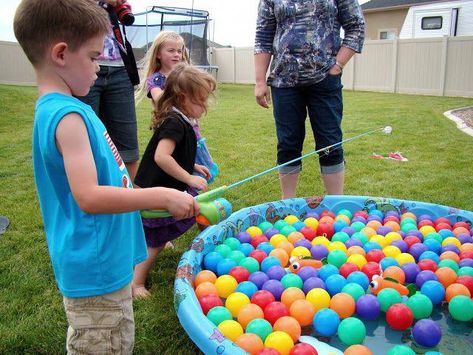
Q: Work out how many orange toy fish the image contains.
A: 2